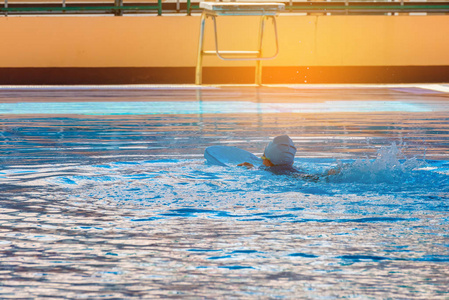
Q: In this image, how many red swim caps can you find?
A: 0